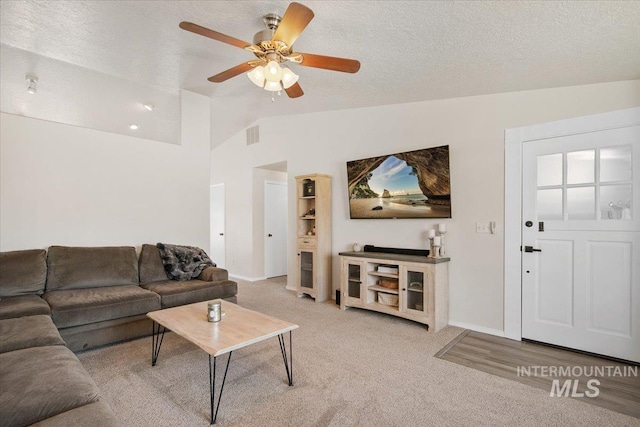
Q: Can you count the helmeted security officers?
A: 0